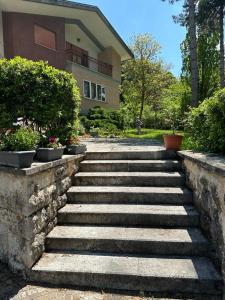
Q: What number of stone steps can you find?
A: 7